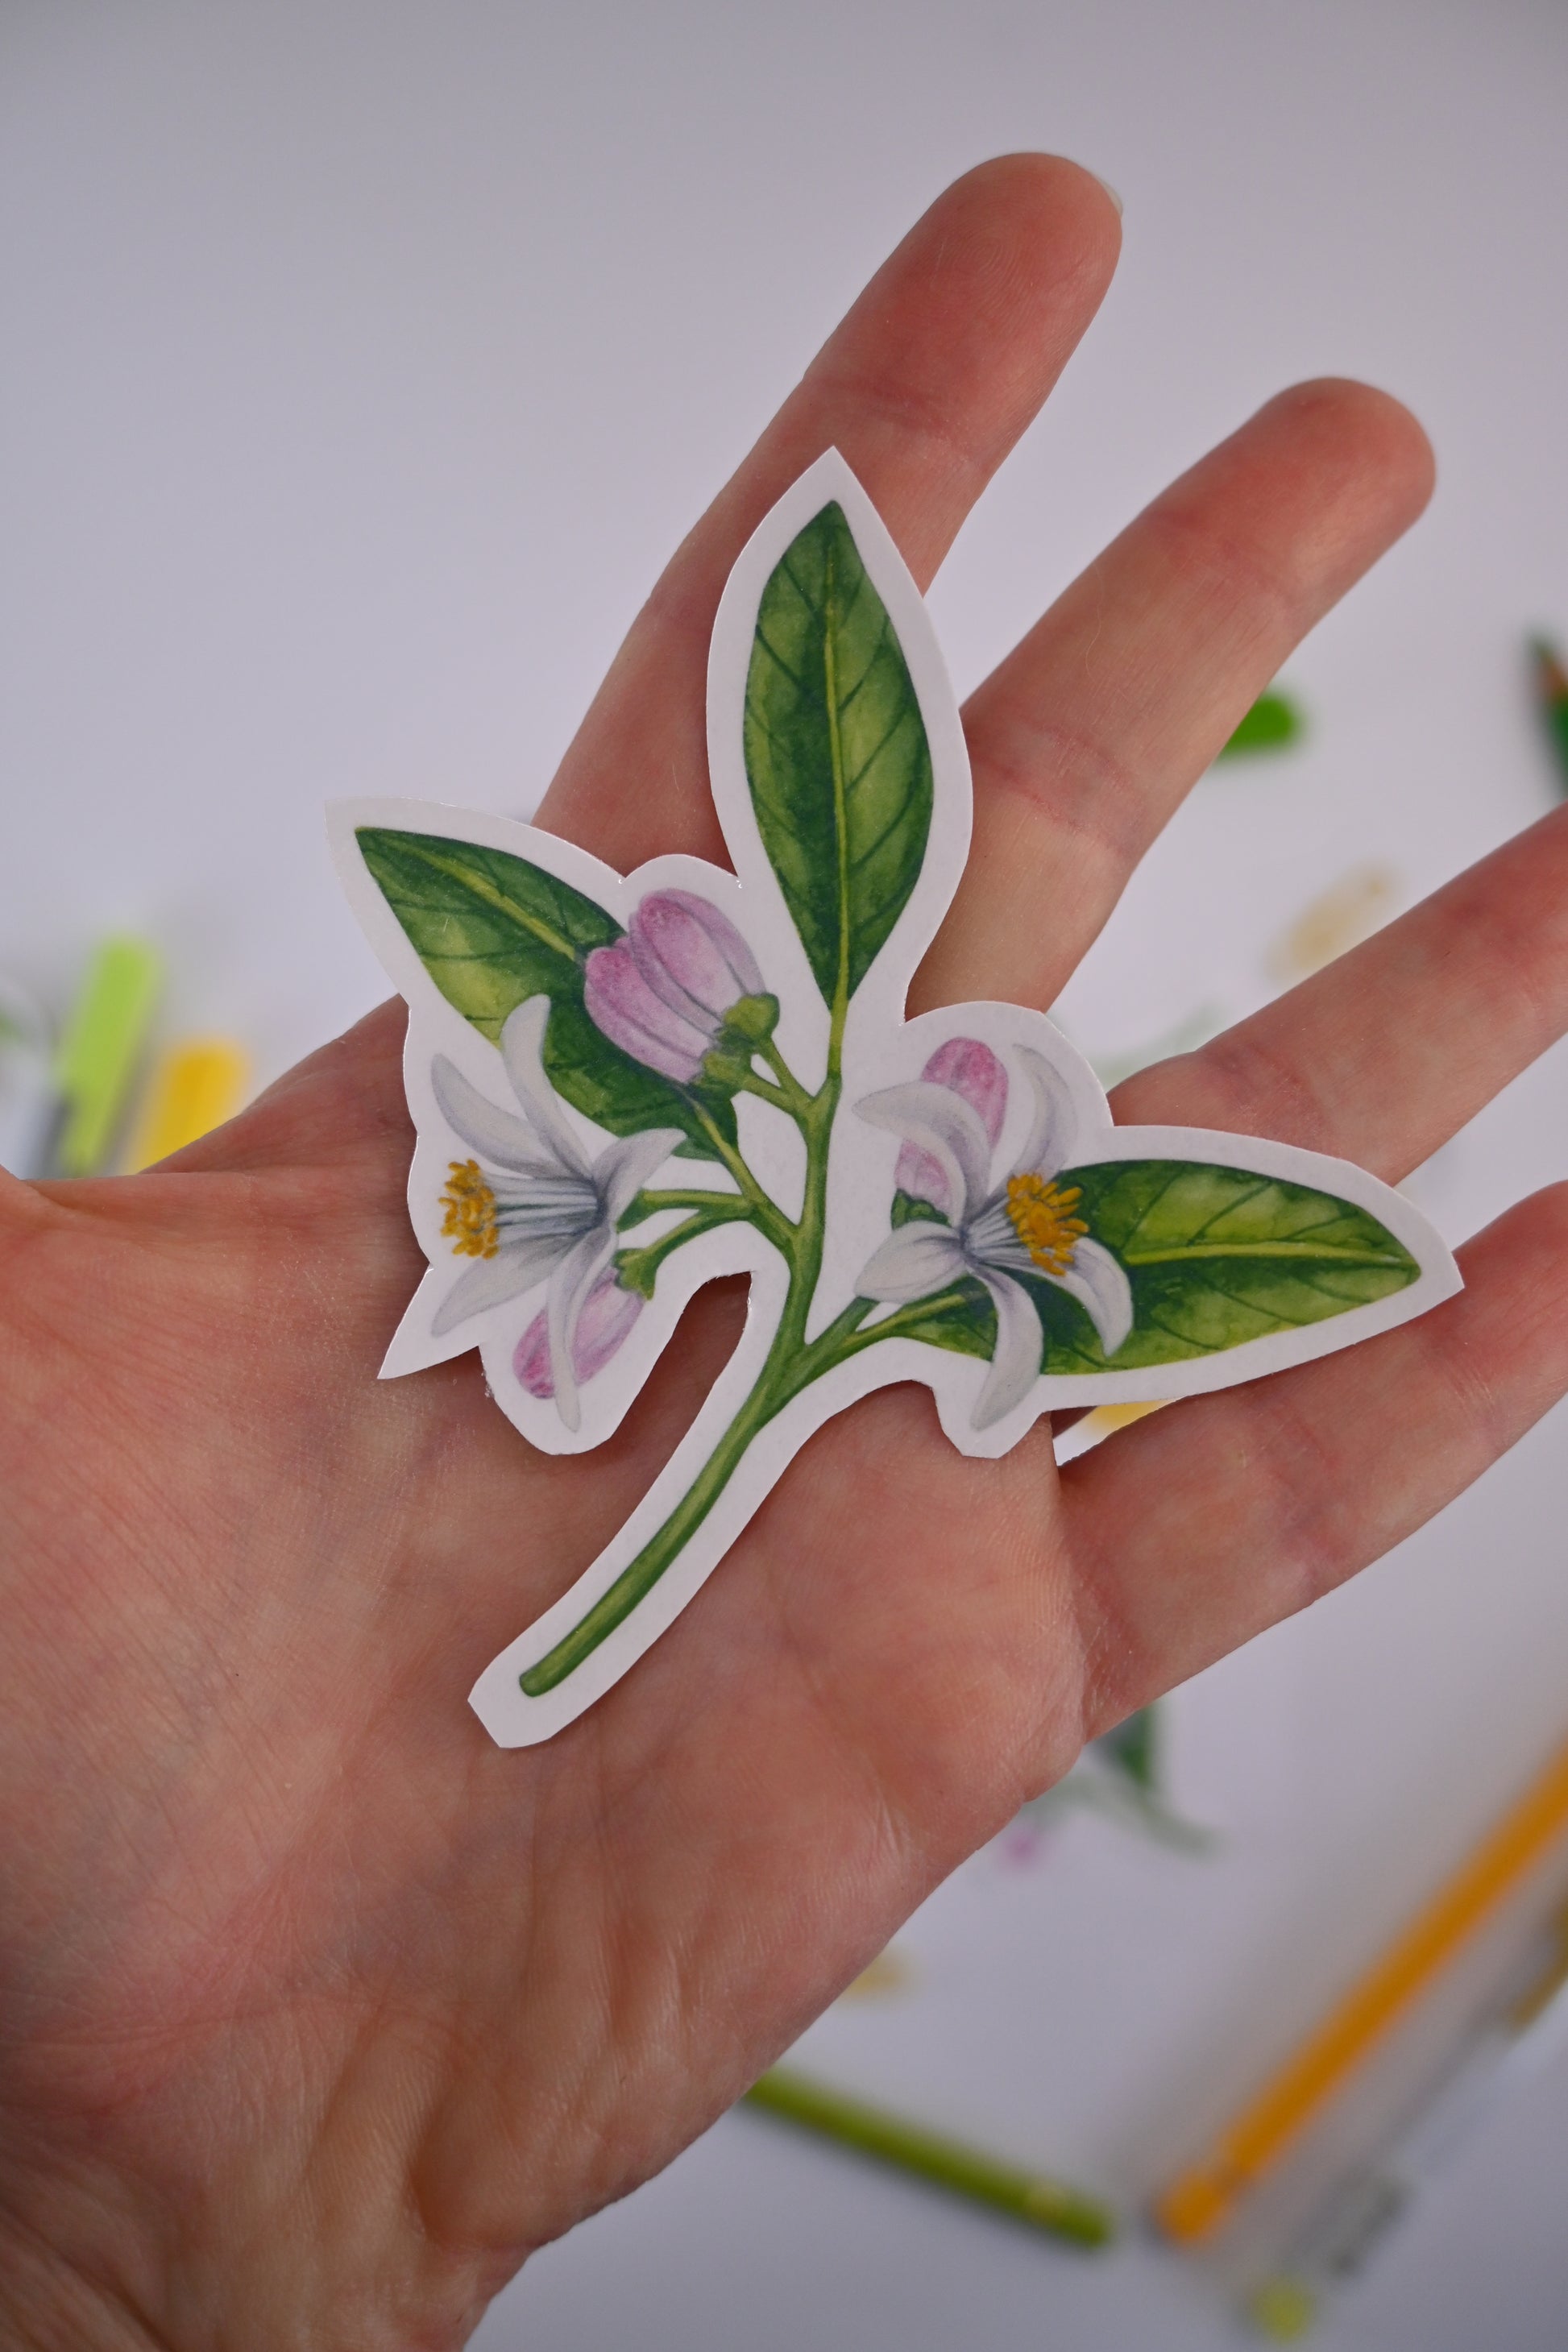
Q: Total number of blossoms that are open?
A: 2